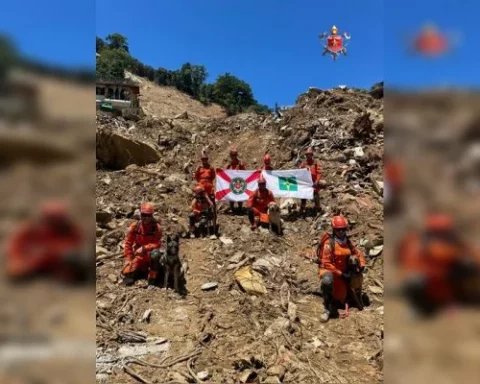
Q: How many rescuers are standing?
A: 4